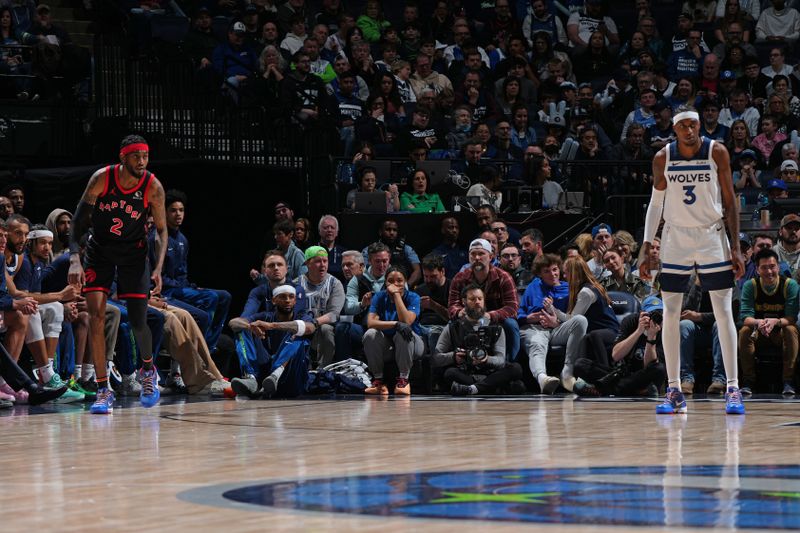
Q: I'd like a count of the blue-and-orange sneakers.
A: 4